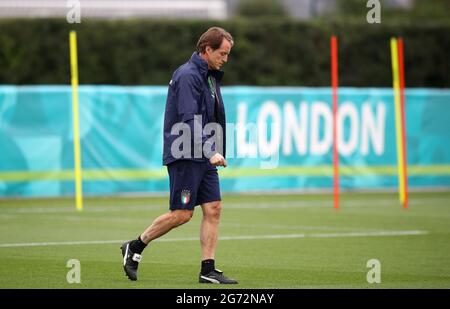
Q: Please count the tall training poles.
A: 4